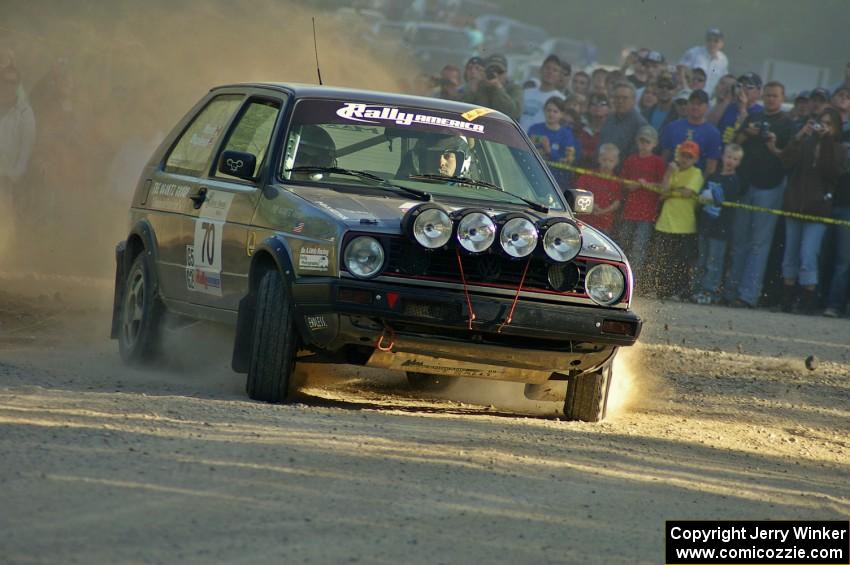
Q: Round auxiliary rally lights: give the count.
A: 4